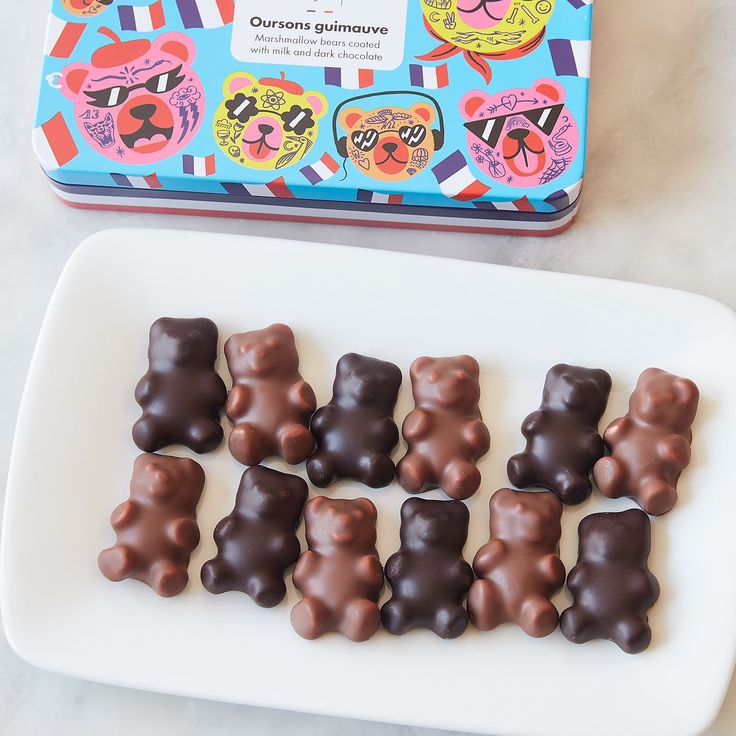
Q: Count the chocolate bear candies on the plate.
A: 12